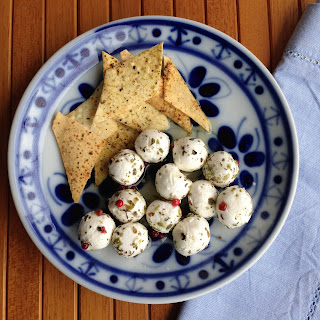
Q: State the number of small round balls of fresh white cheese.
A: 12